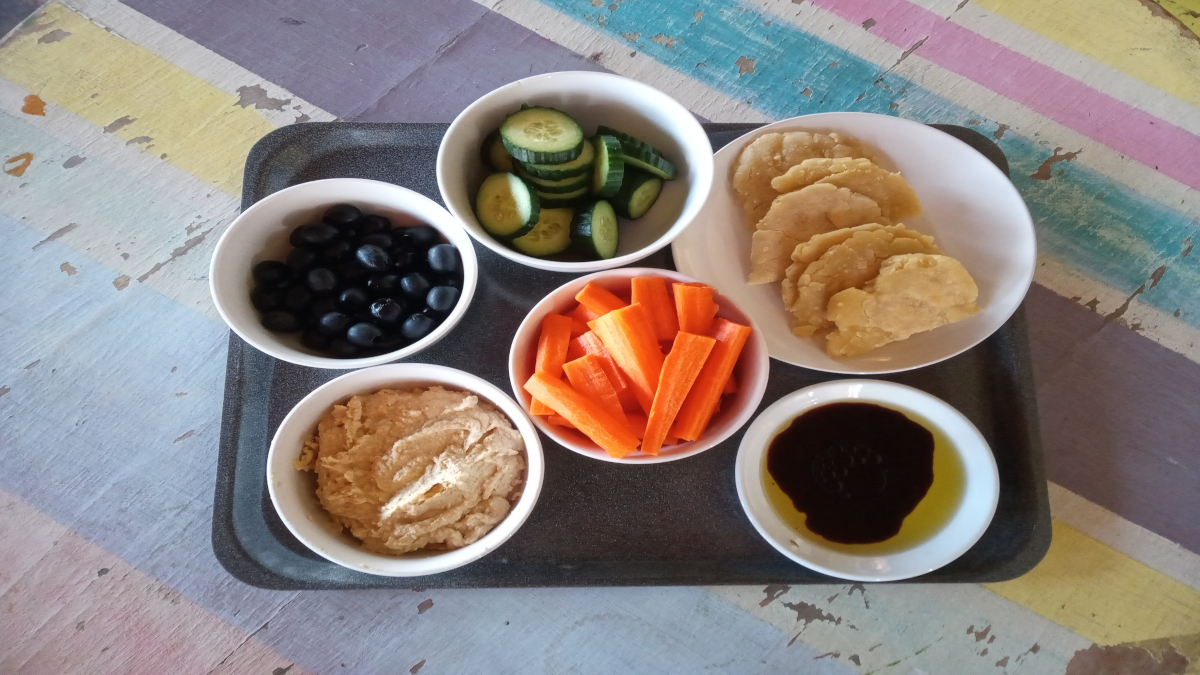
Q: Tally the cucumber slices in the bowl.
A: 12